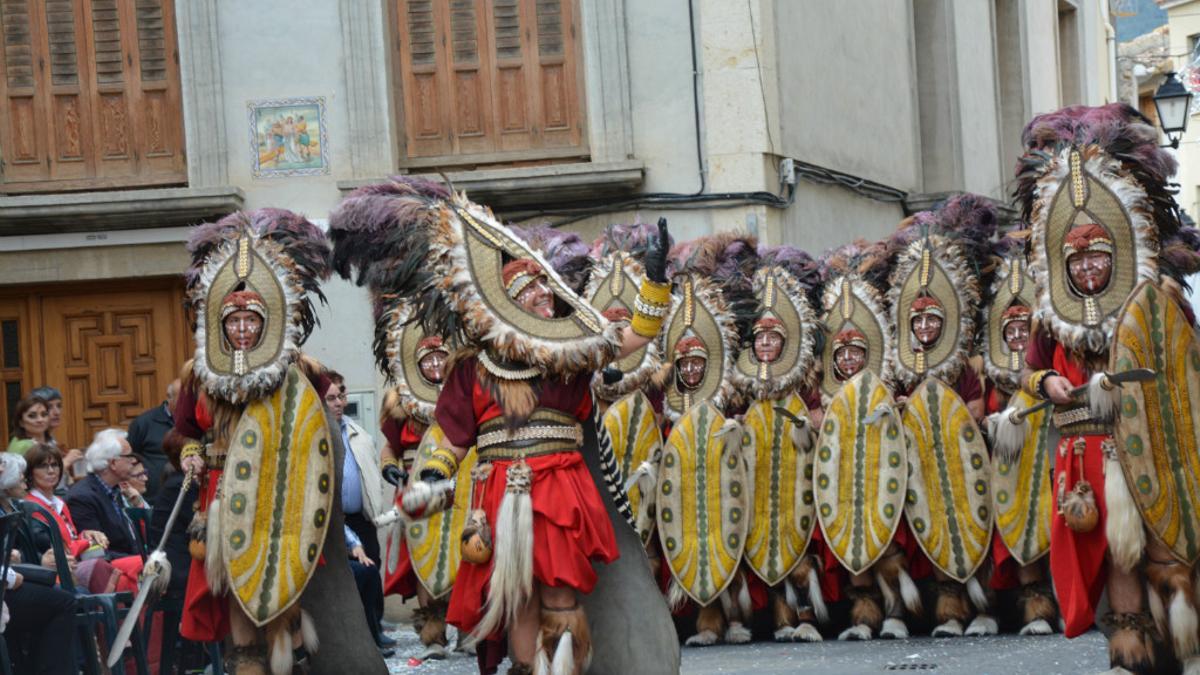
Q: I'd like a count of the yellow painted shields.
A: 9